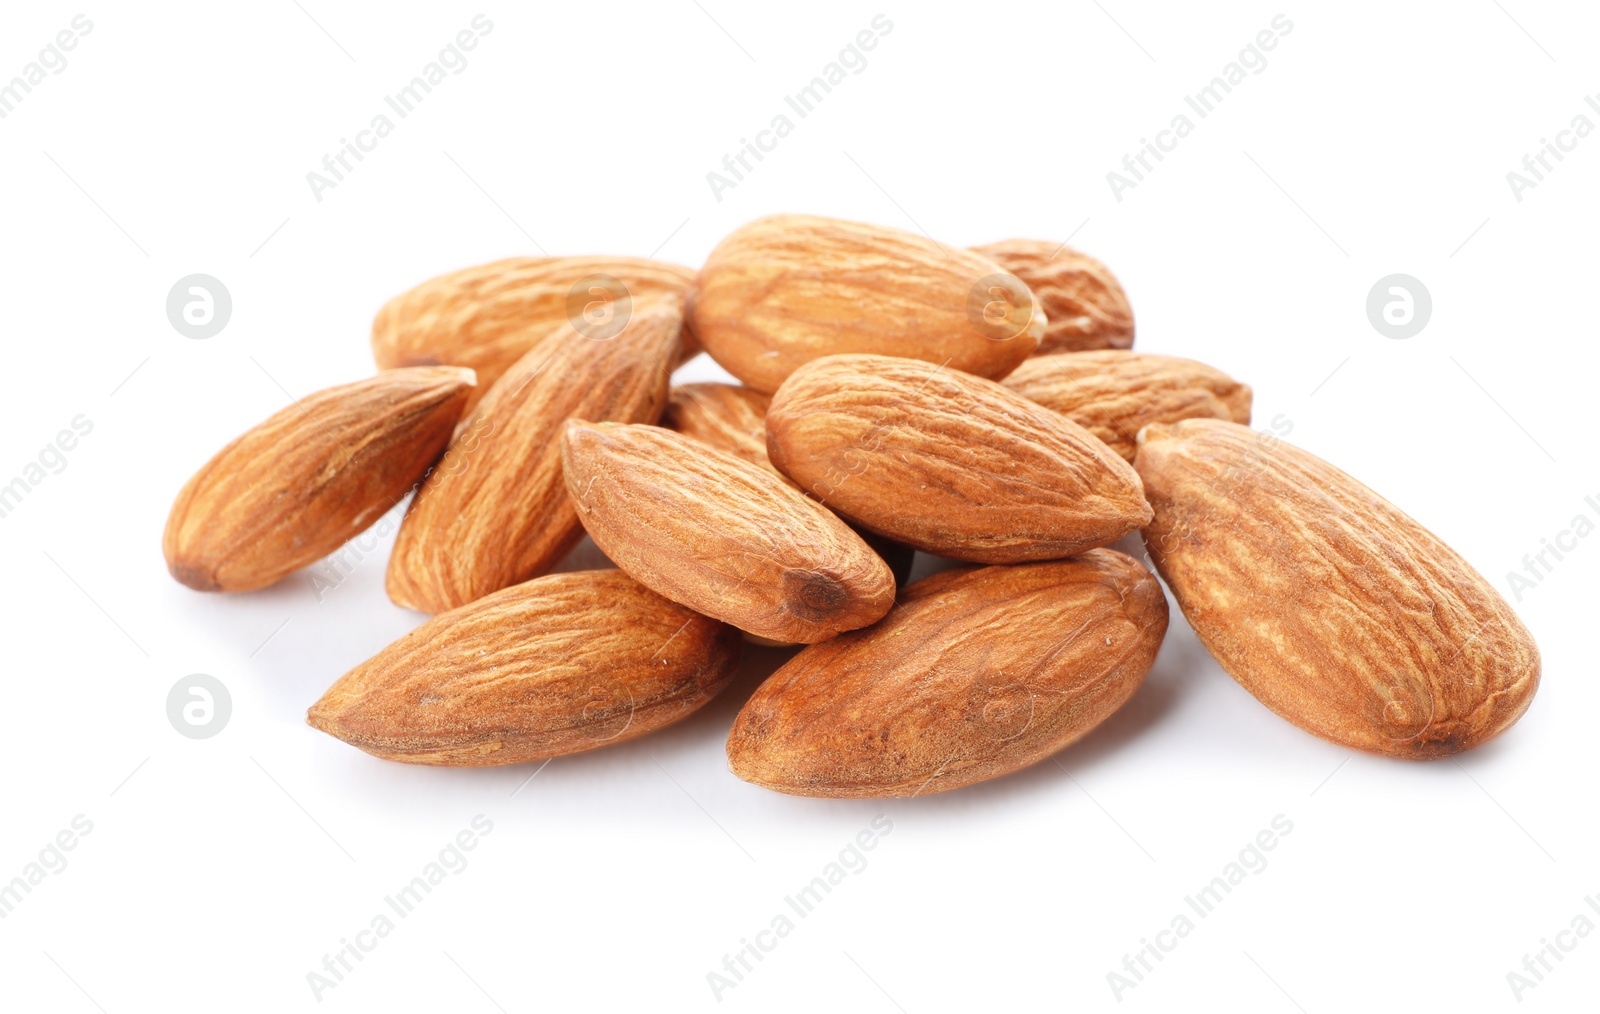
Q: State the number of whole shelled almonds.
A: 12